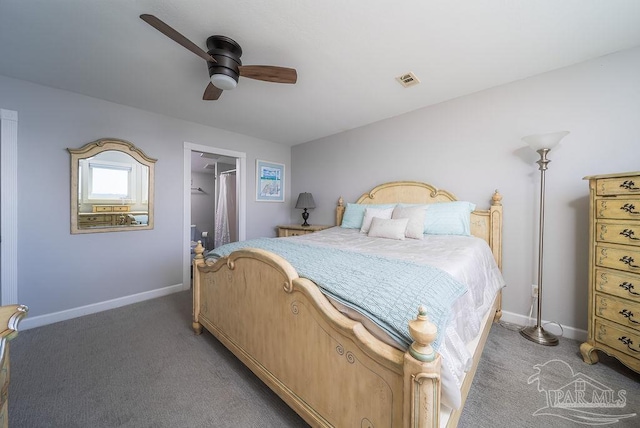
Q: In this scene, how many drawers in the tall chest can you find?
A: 7